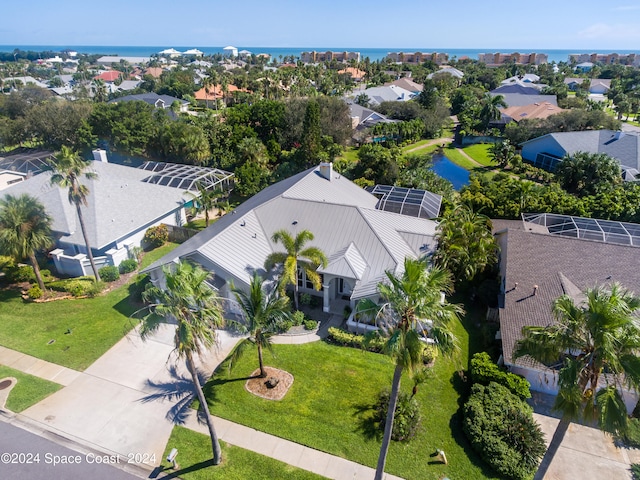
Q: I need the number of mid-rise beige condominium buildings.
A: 4